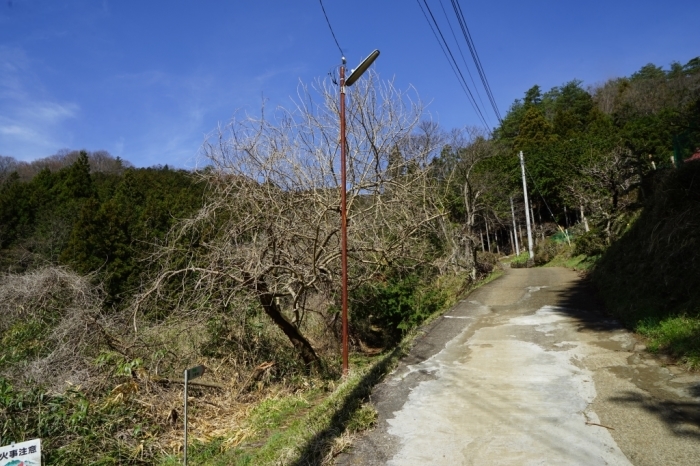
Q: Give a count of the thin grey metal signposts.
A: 1